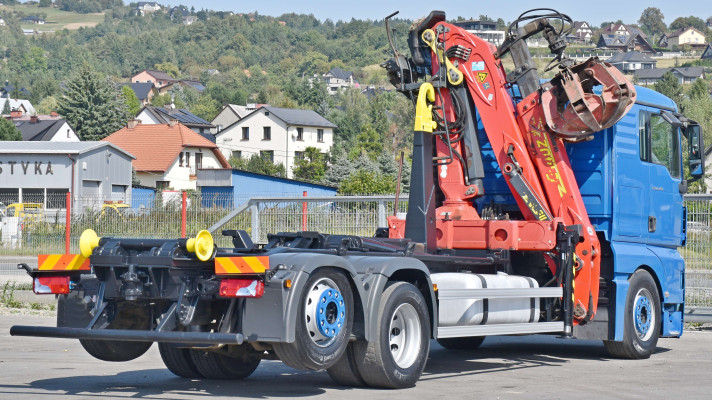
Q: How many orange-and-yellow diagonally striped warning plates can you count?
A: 2